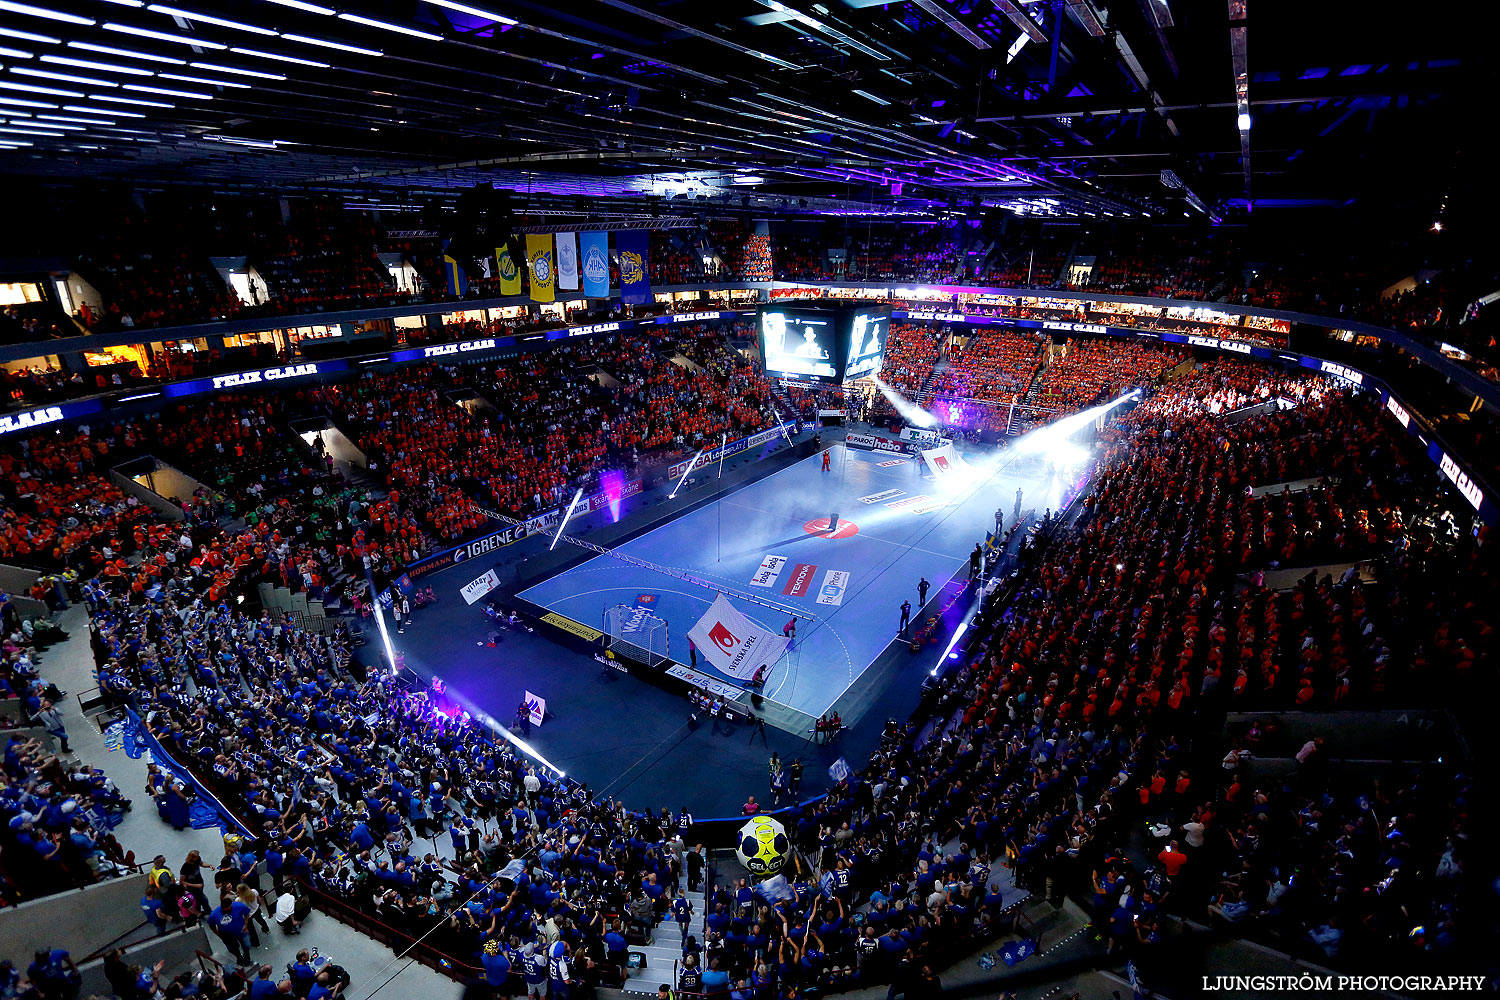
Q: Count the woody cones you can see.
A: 0